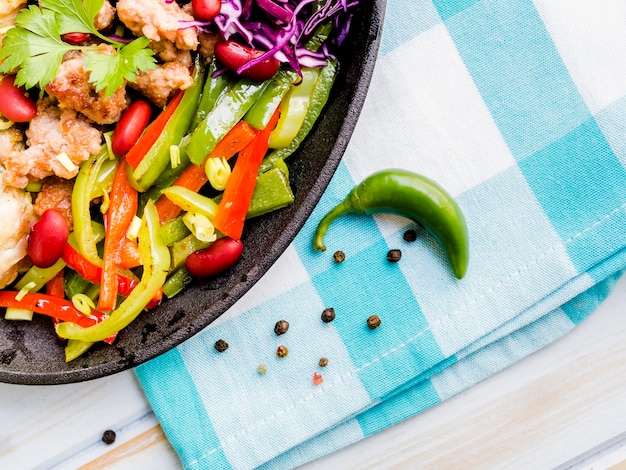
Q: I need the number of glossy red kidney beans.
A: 7